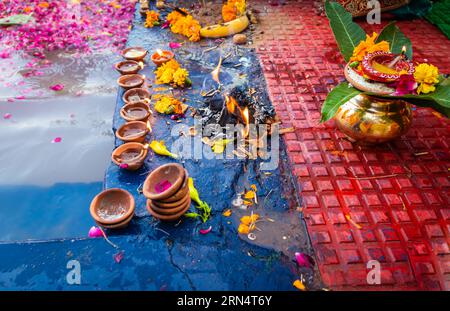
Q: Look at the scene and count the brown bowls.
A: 15